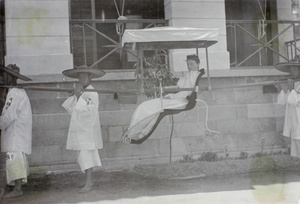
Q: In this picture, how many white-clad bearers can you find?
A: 3